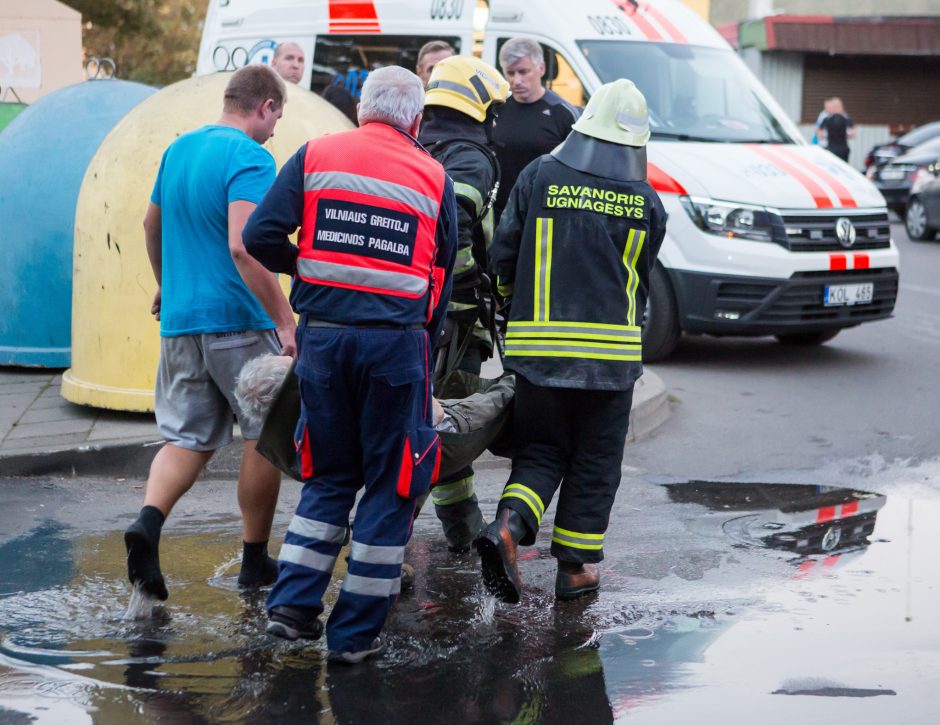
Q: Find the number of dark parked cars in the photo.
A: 3